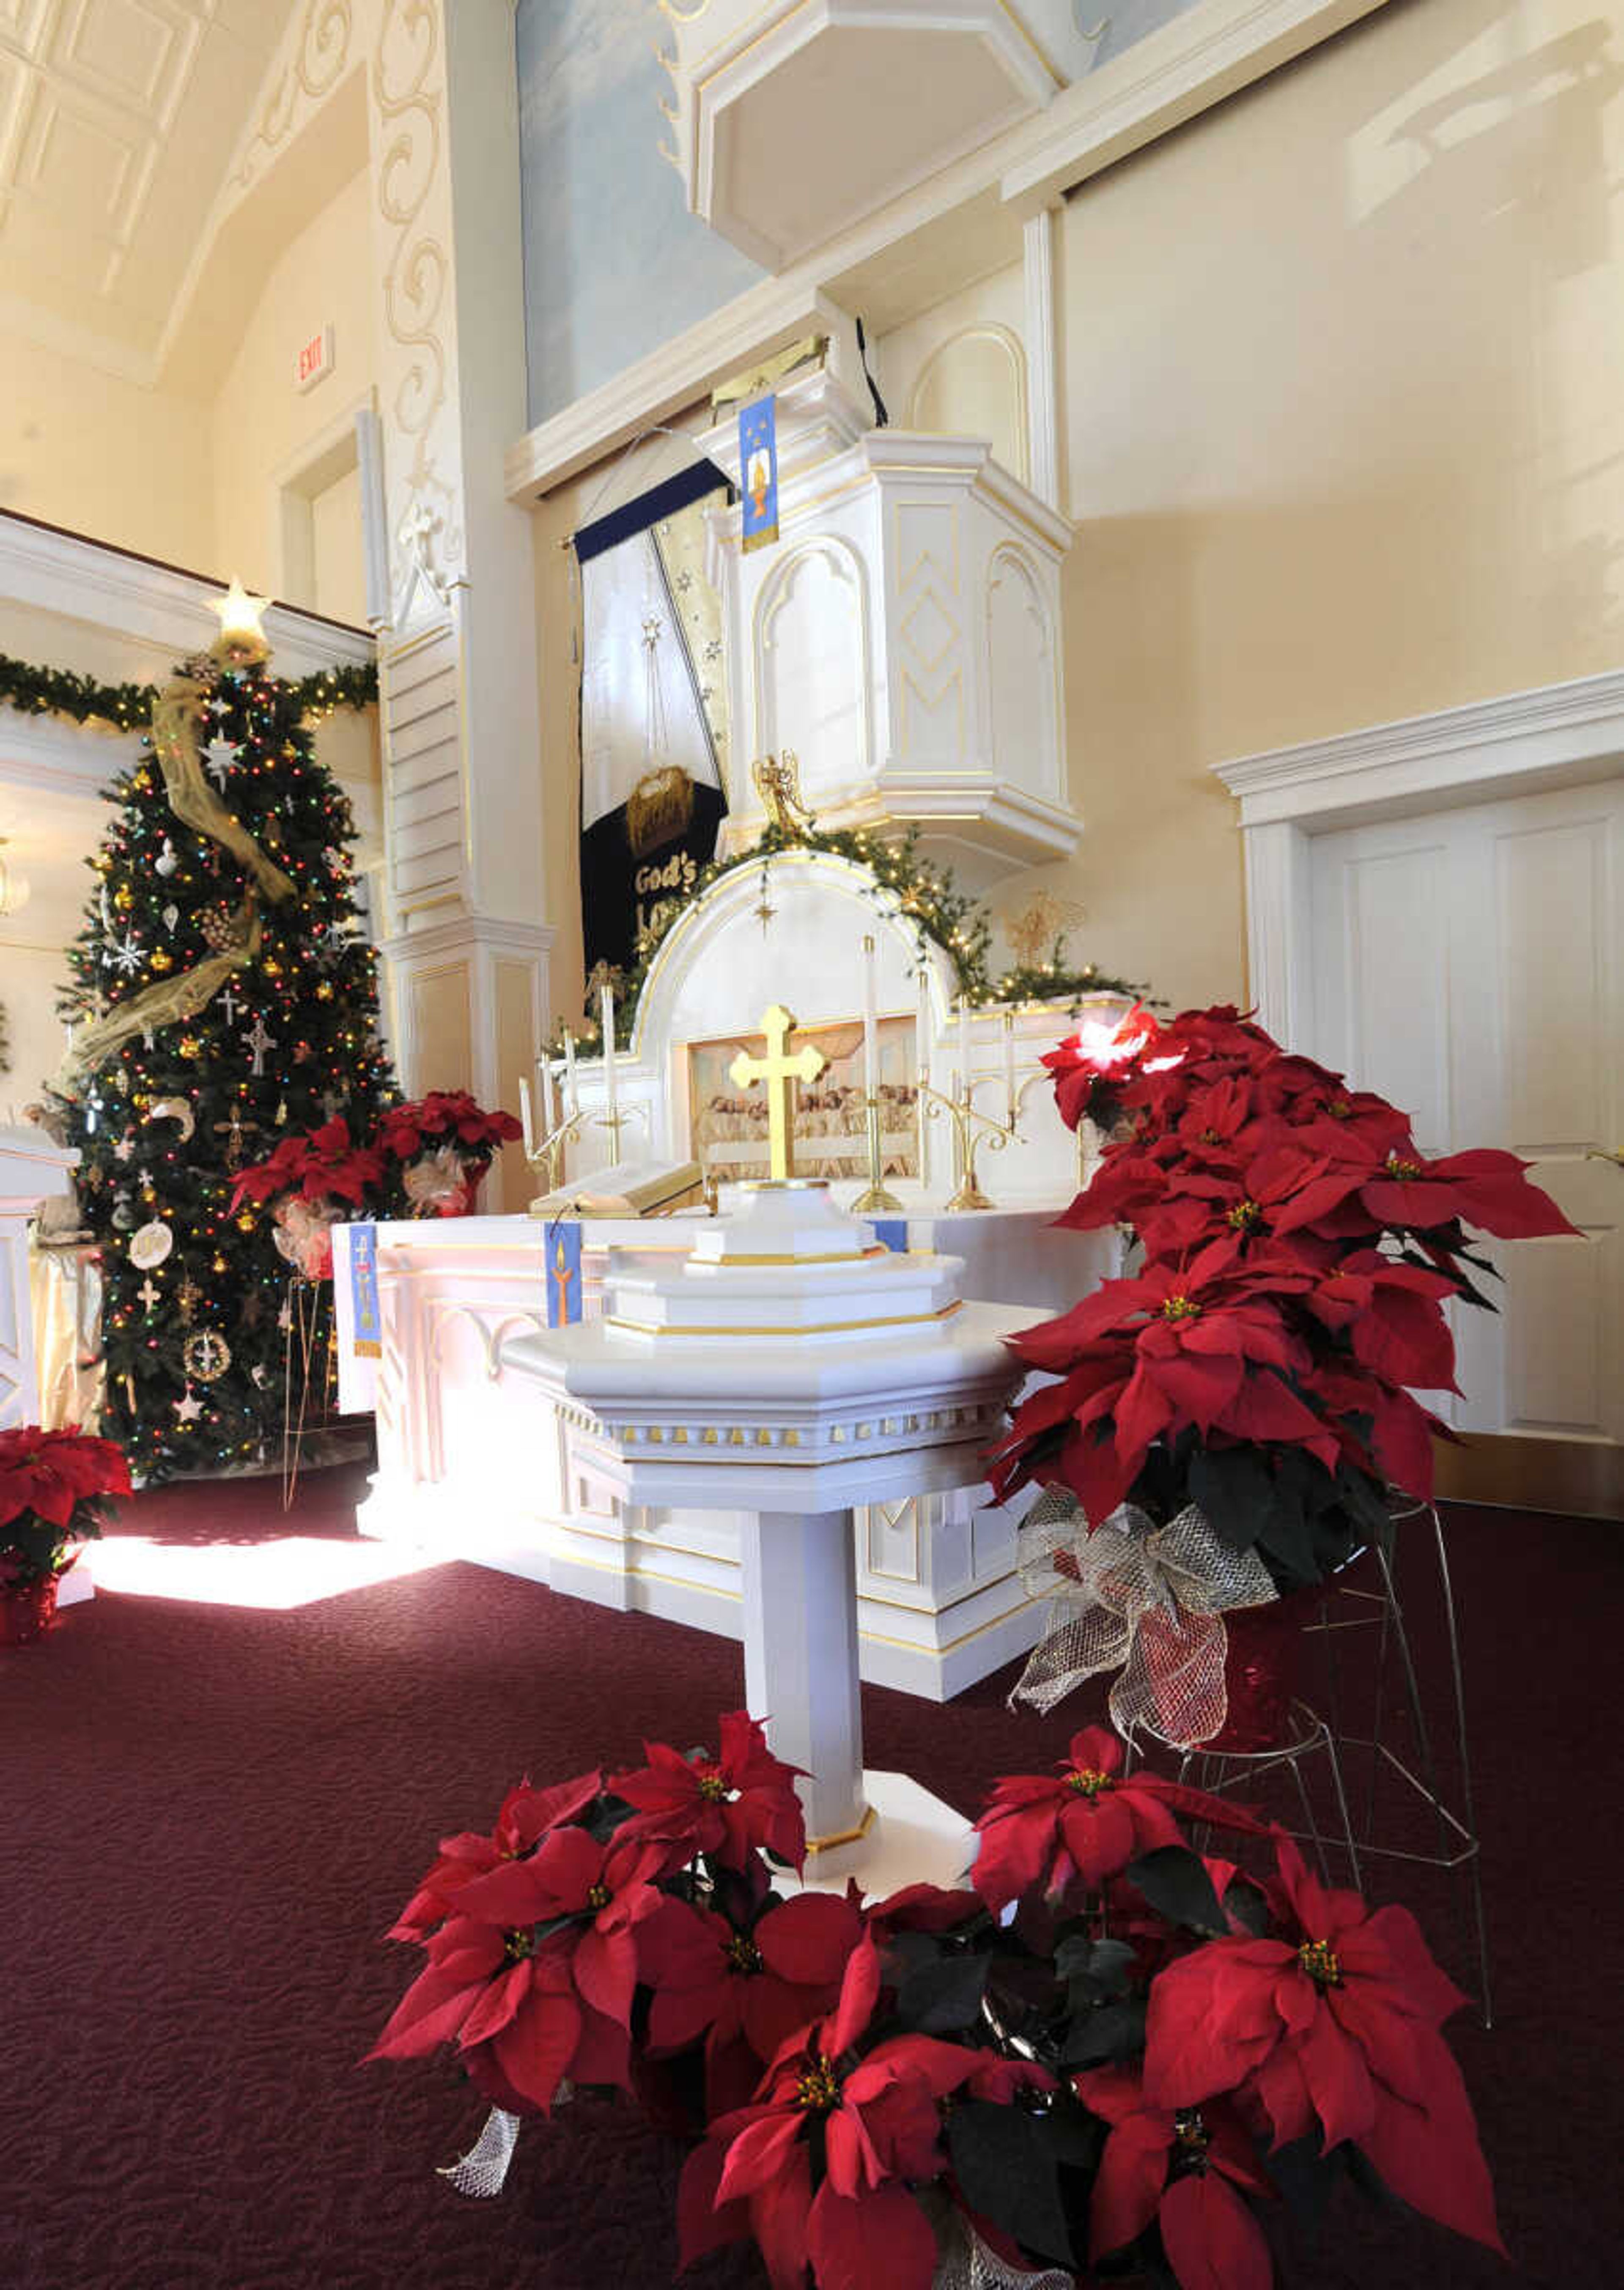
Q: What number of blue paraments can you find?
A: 4